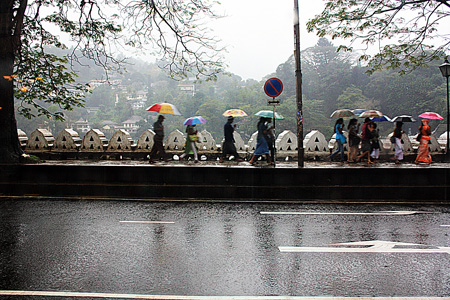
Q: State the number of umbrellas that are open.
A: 10